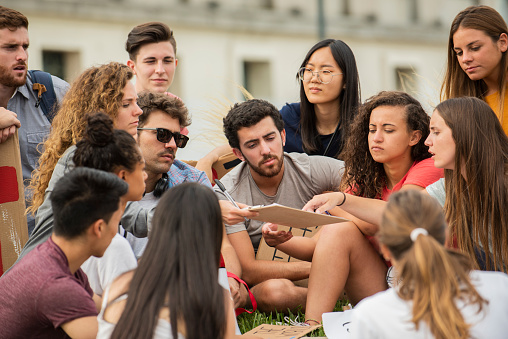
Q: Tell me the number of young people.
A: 13